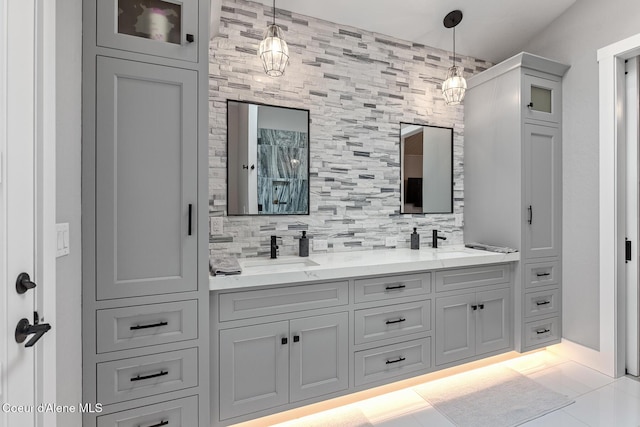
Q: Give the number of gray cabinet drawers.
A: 9